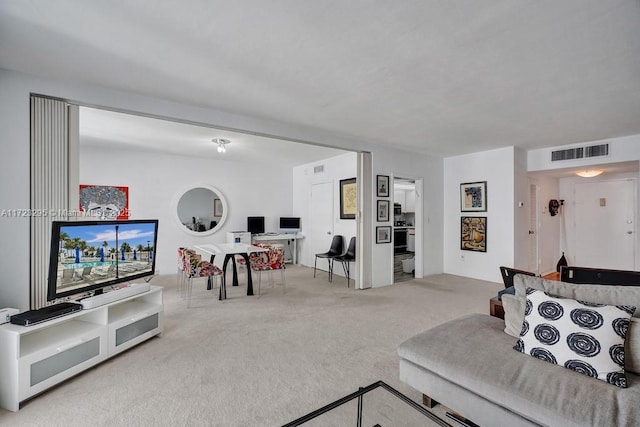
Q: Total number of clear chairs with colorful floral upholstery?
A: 4